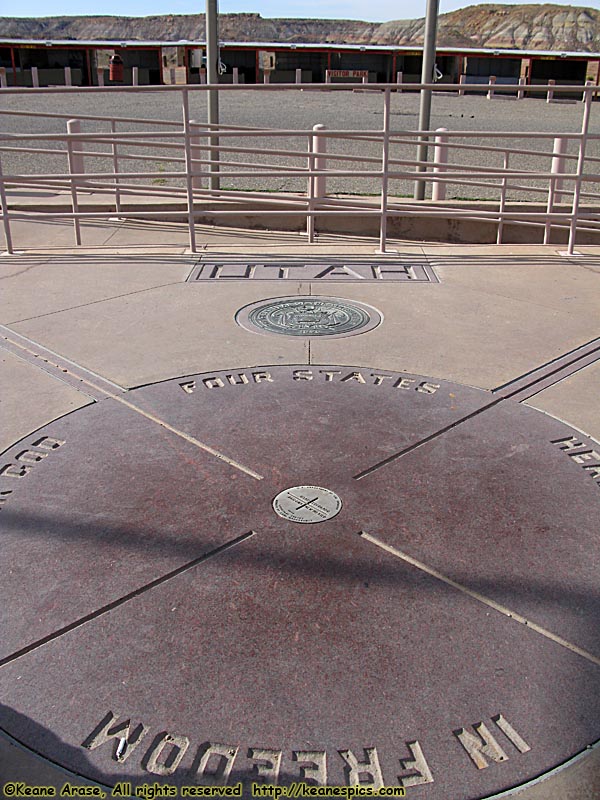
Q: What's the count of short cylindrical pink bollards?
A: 5